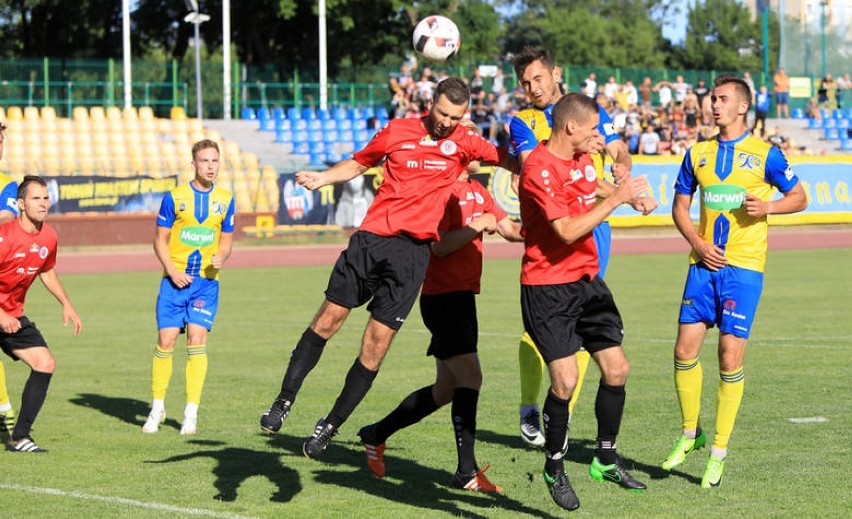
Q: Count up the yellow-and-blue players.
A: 4